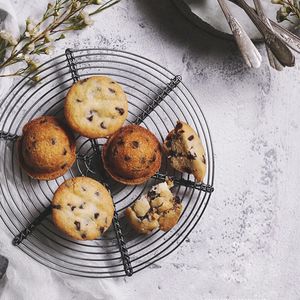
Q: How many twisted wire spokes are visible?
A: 6